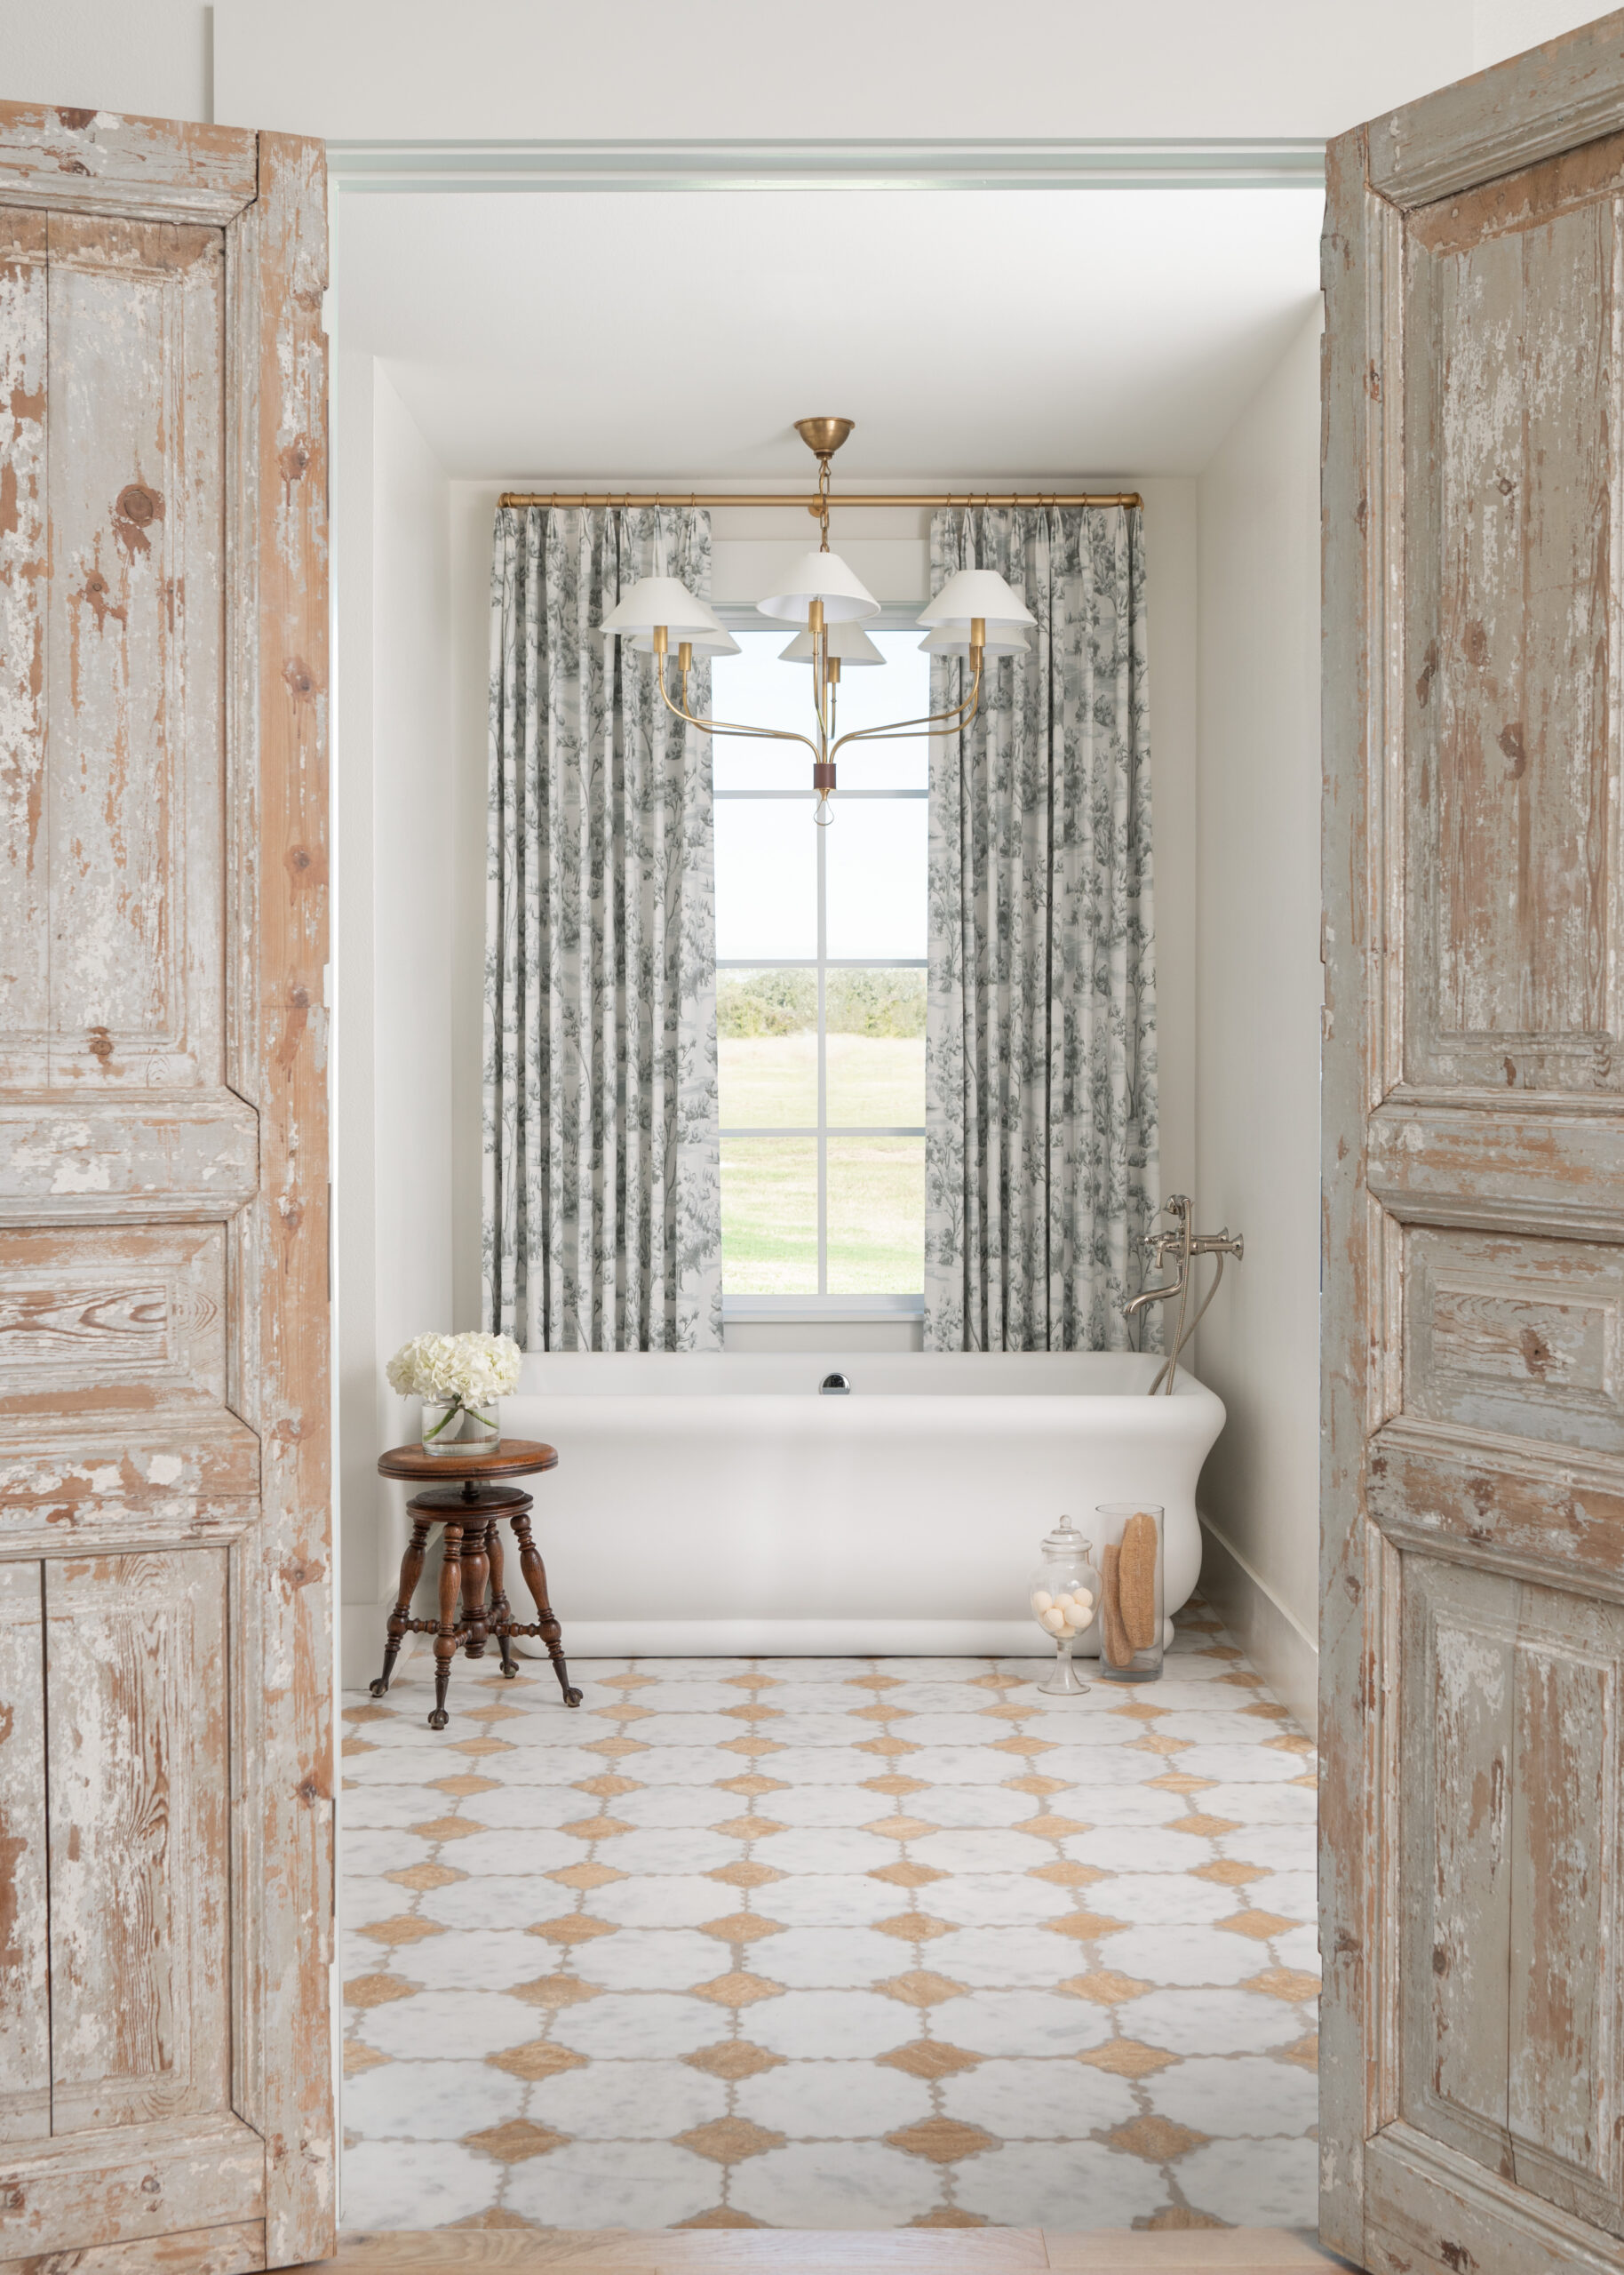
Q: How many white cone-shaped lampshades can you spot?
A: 6